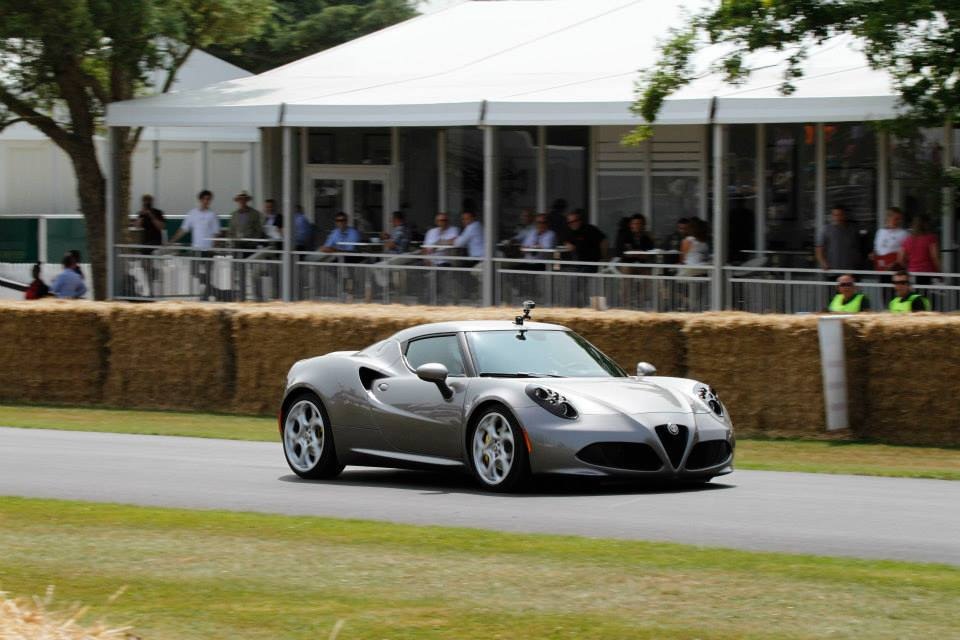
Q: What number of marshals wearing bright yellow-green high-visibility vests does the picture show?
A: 2